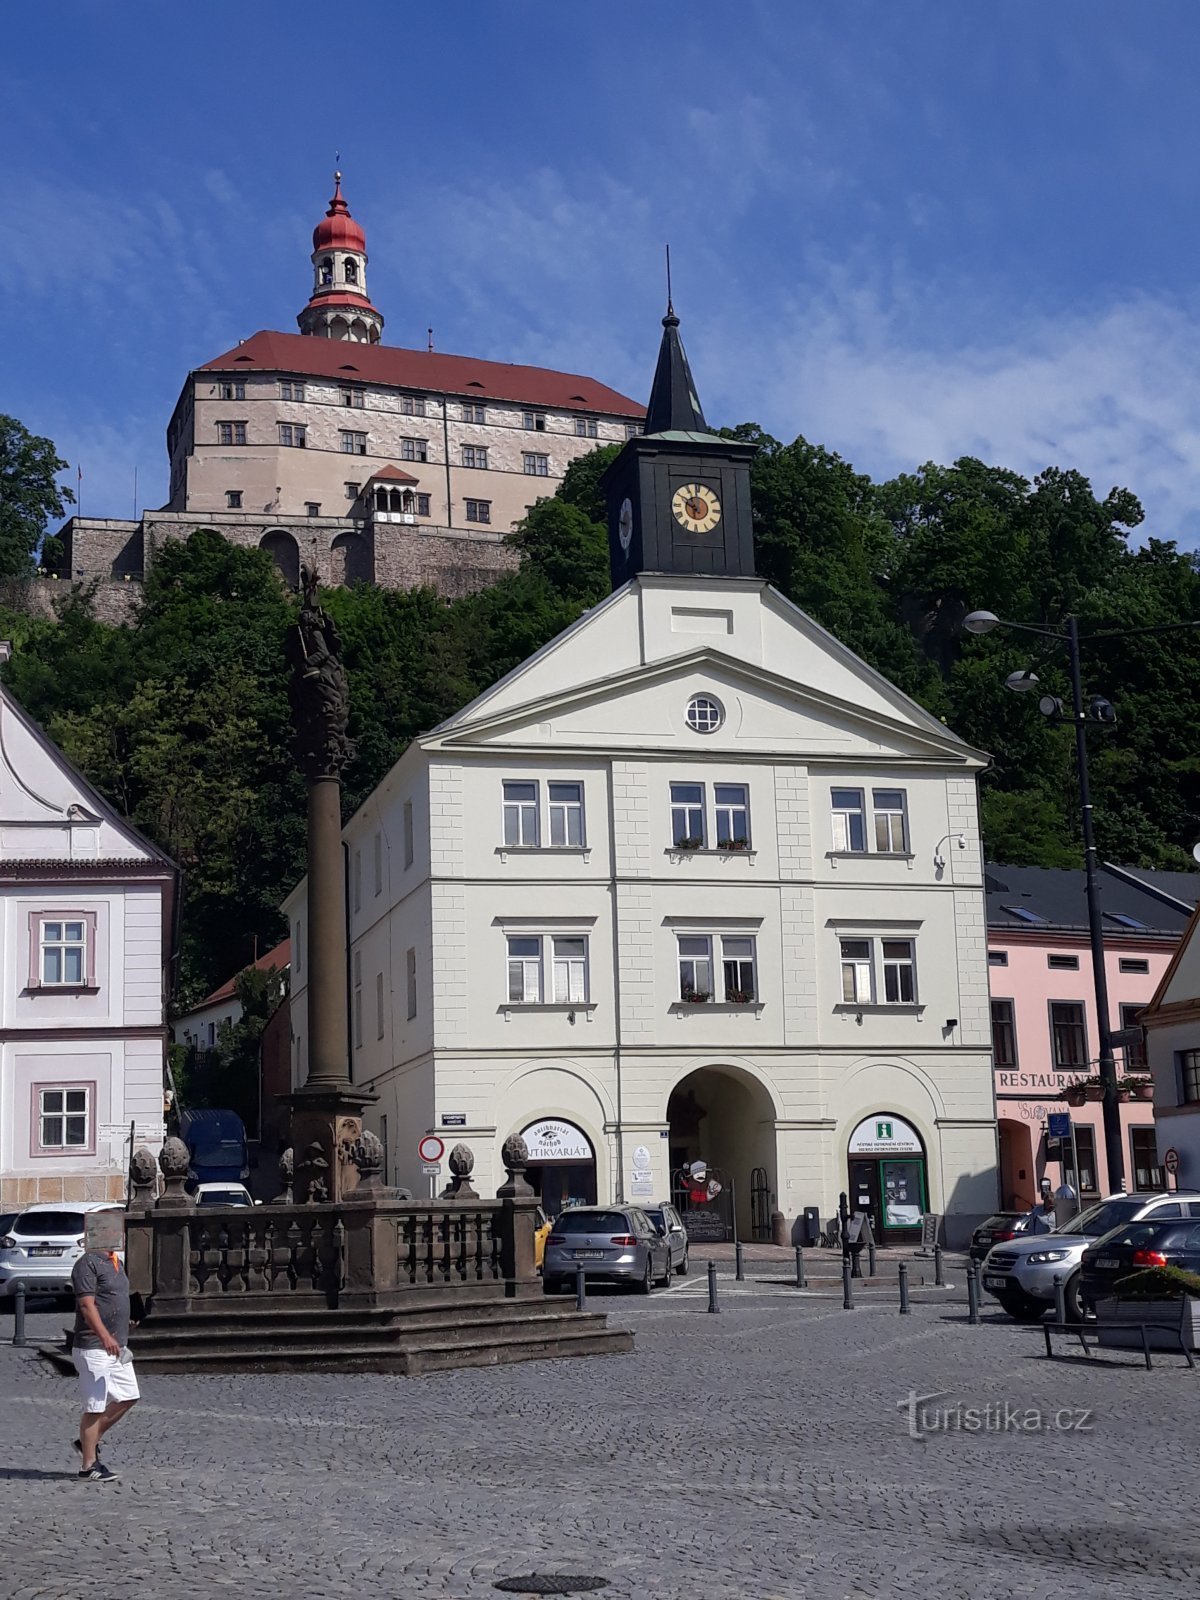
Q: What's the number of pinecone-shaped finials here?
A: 6